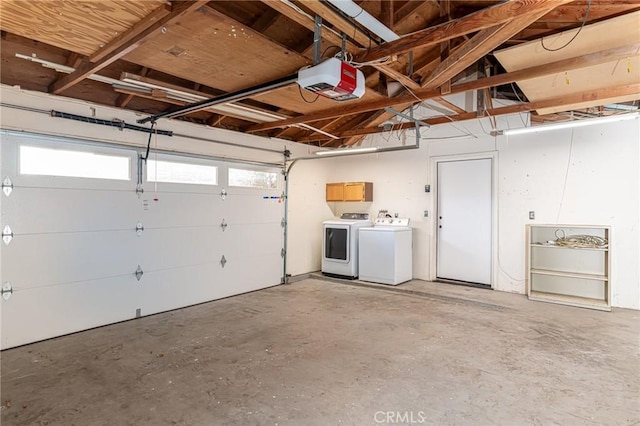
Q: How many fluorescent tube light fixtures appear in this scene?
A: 2